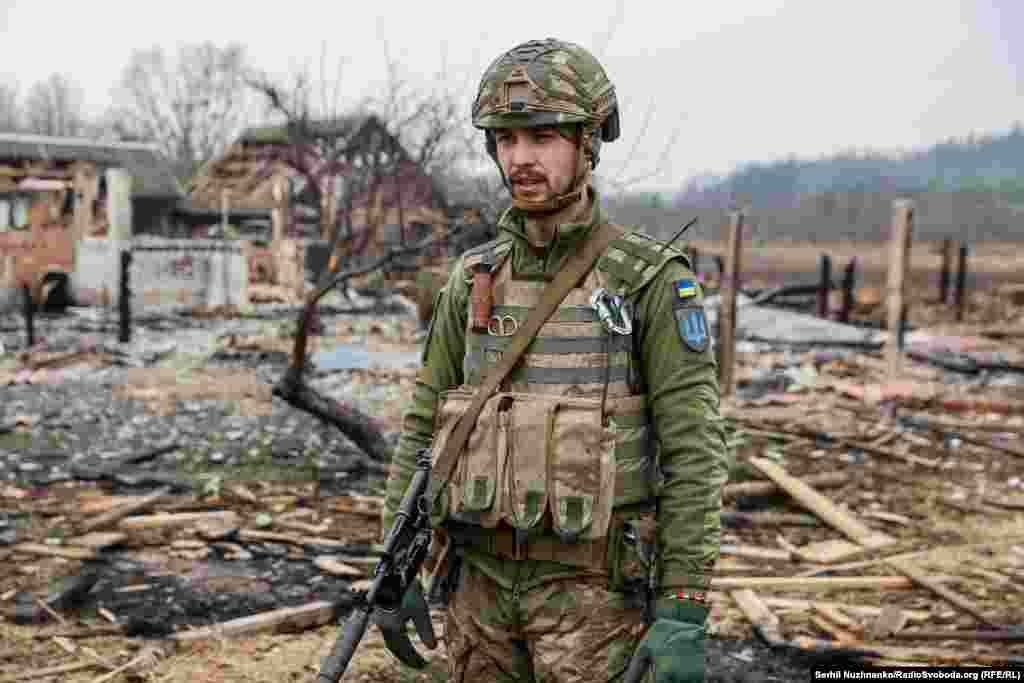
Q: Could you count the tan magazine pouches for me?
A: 3